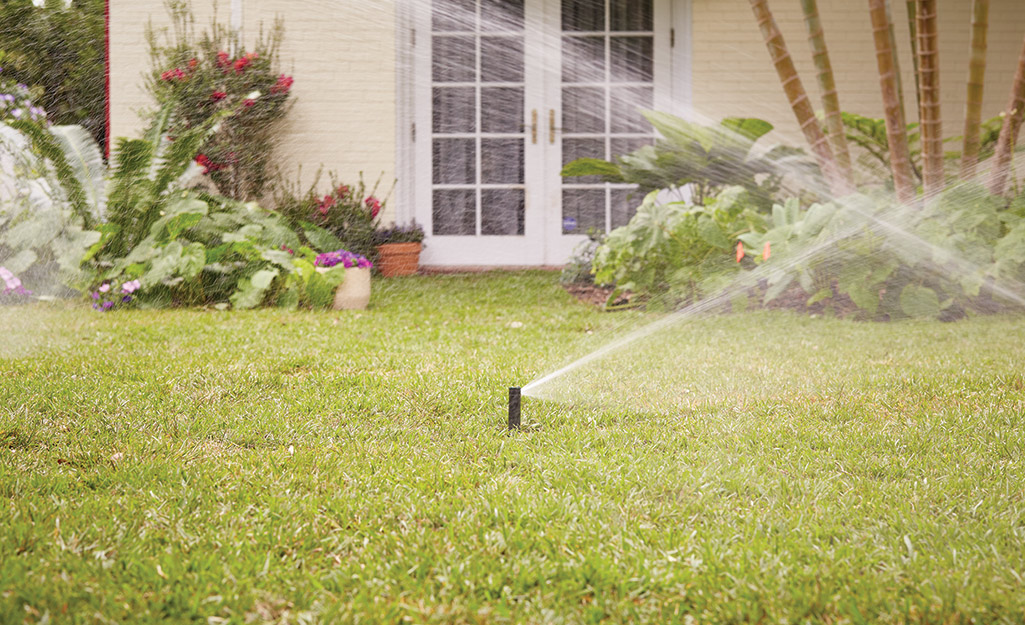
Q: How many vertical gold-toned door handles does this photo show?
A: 2